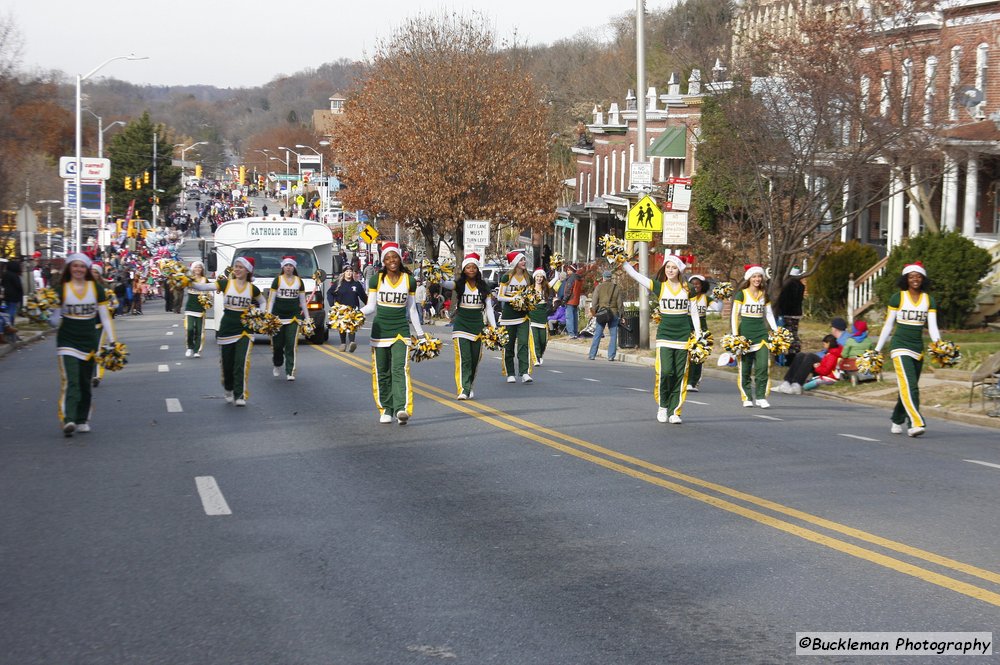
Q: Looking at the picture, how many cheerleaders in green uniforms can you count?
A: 13